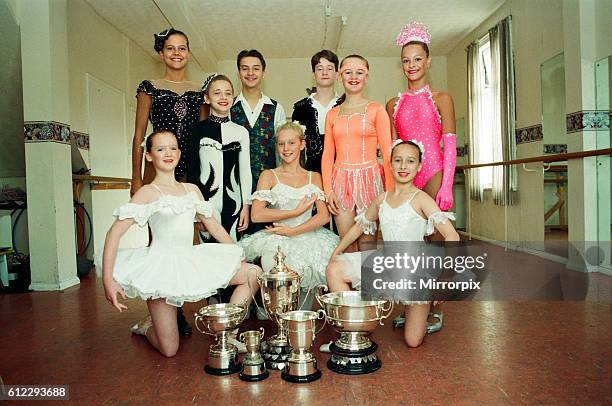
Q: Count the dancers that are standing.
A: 6